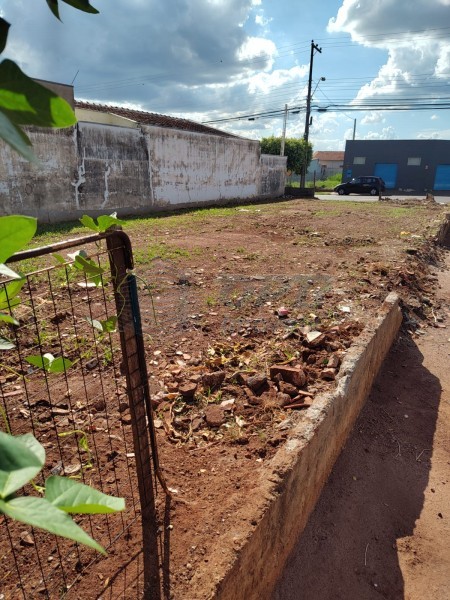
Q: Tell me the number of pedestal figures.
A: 0